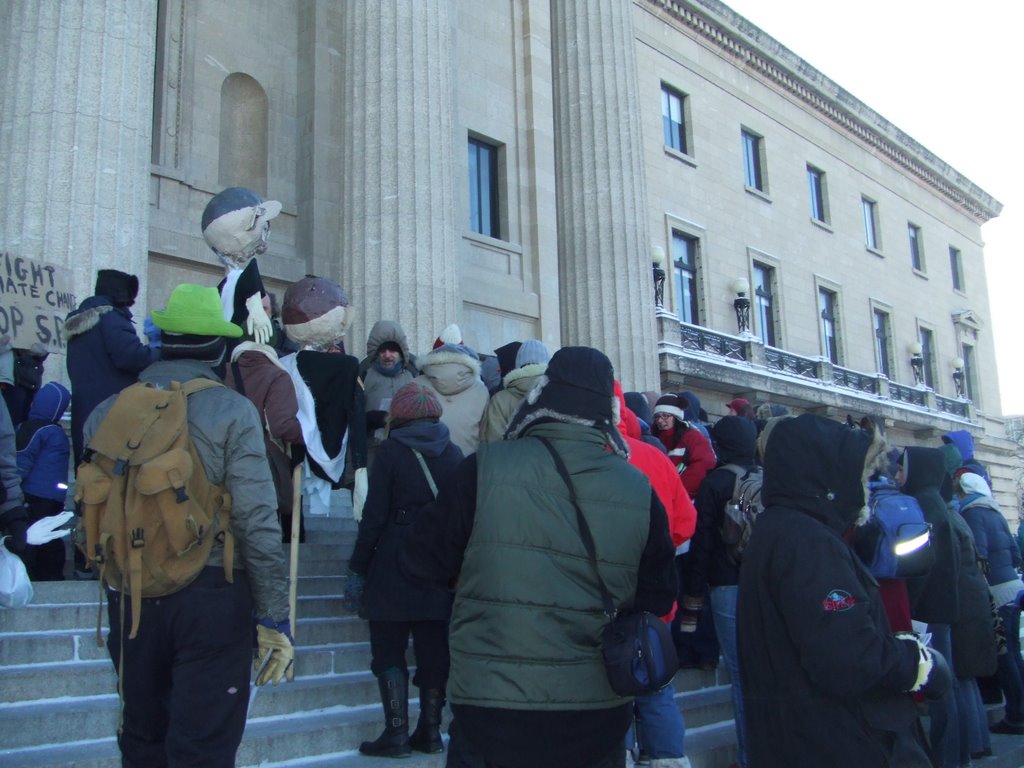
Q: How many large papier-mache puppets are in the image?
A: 2